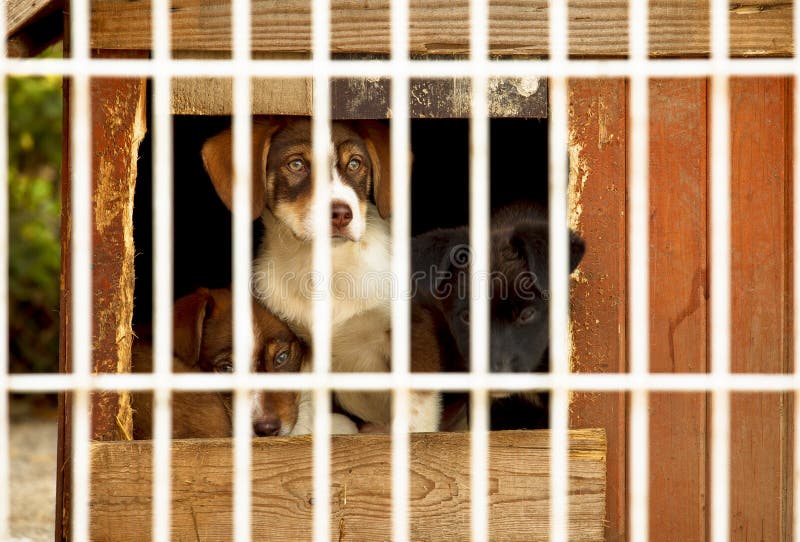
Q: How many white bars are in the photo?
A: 13